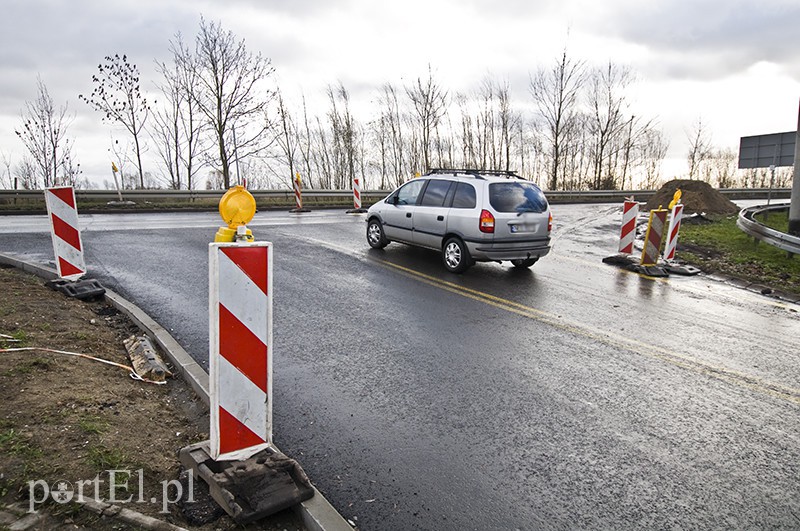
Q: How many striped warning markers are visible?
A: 7